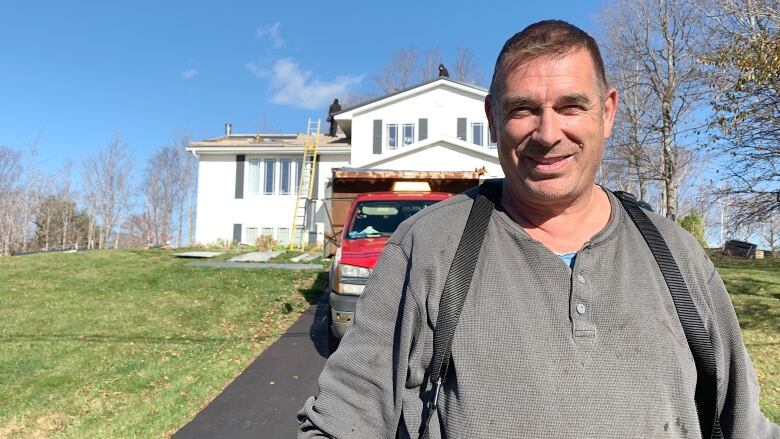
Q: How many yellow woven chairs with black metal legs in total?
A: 0